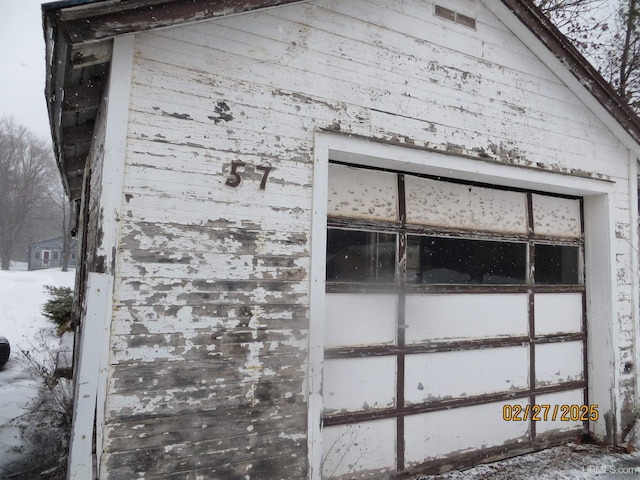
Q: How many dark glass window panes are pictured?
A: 3